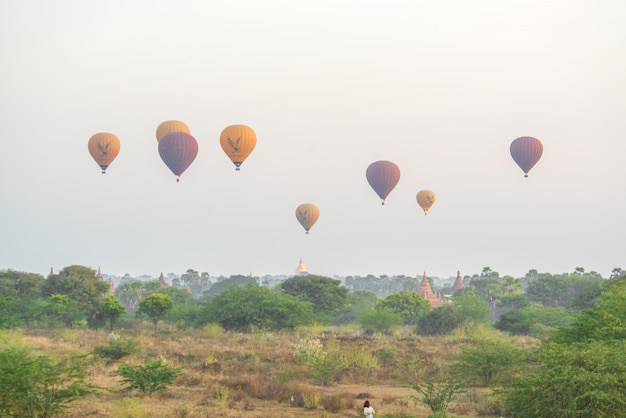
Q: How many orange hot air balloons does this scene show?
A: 5